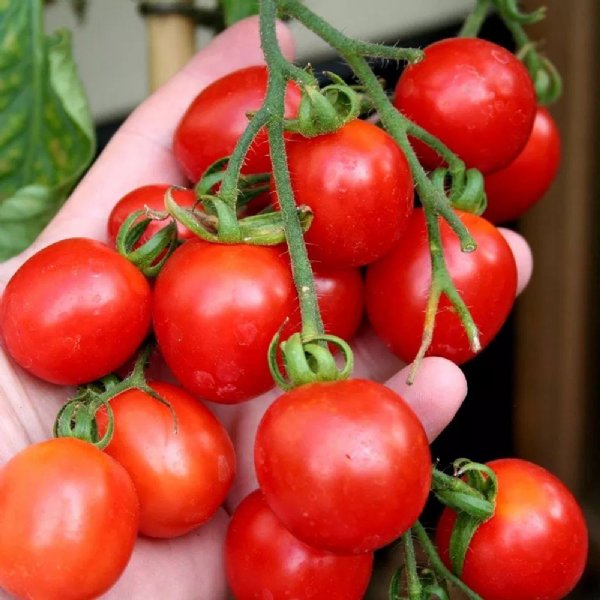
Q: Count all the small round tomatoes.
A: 14